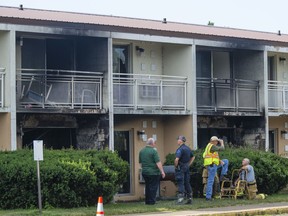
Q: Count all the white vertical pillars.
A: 4